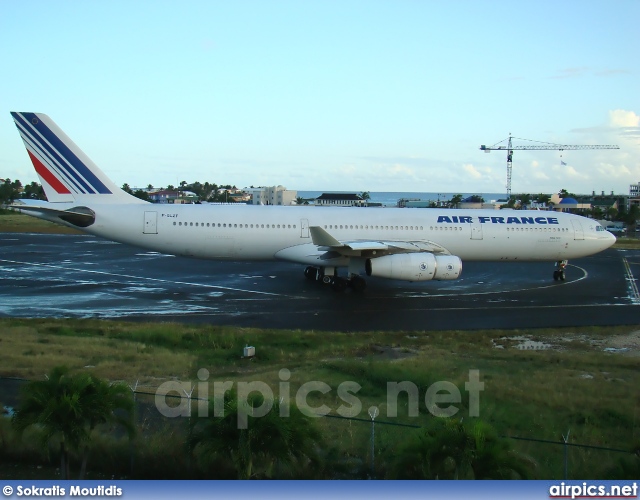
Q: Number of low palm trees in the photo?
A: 3